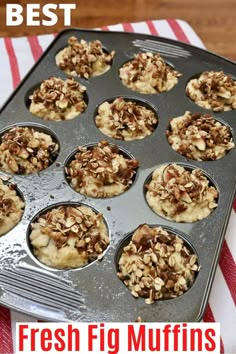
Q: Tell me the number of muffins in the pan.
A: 12